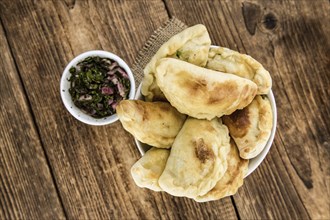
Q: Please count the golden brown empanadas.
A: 8